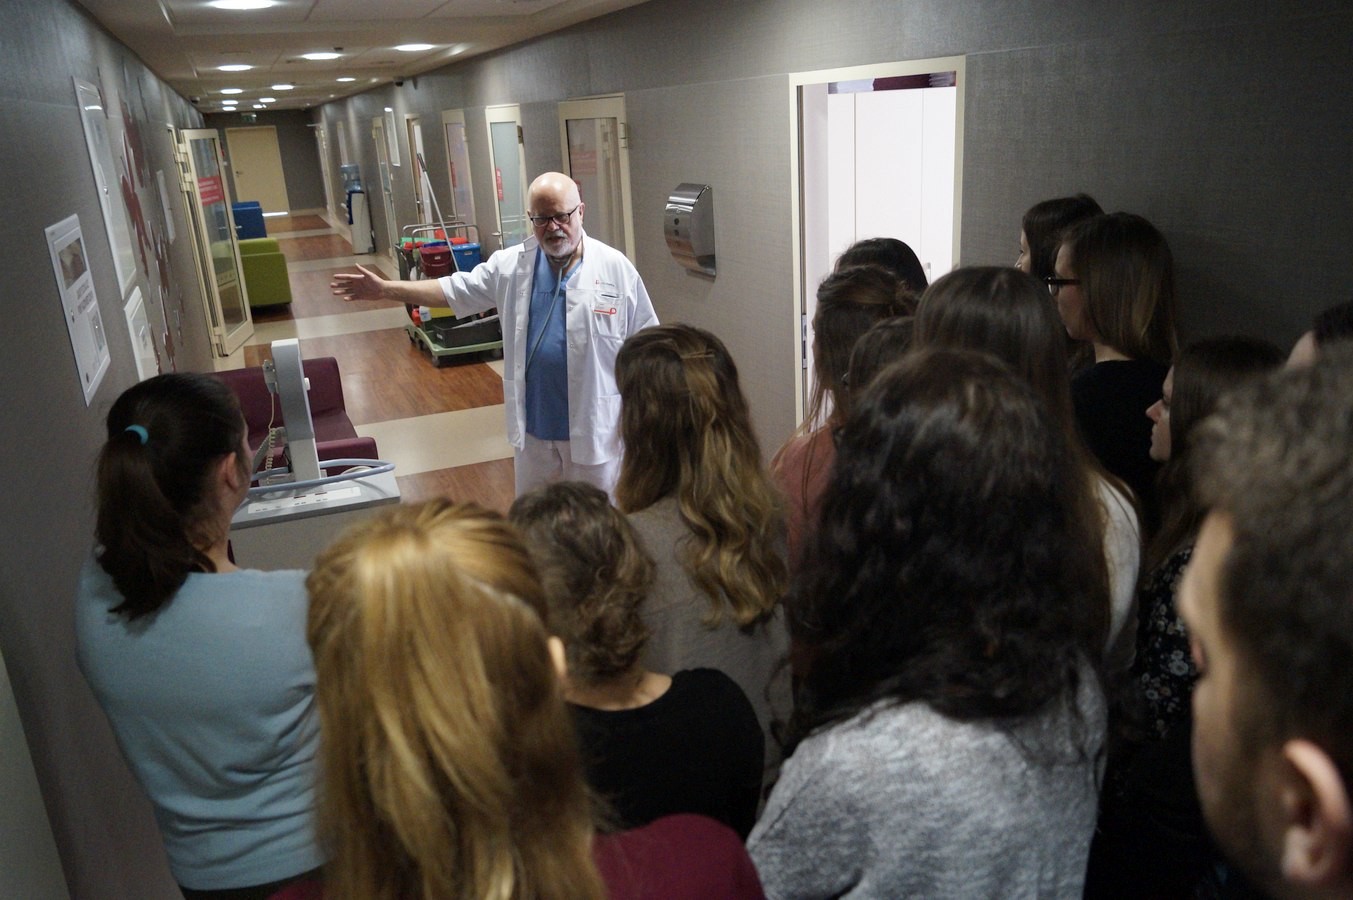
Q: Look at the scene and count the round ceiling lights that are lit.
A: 11